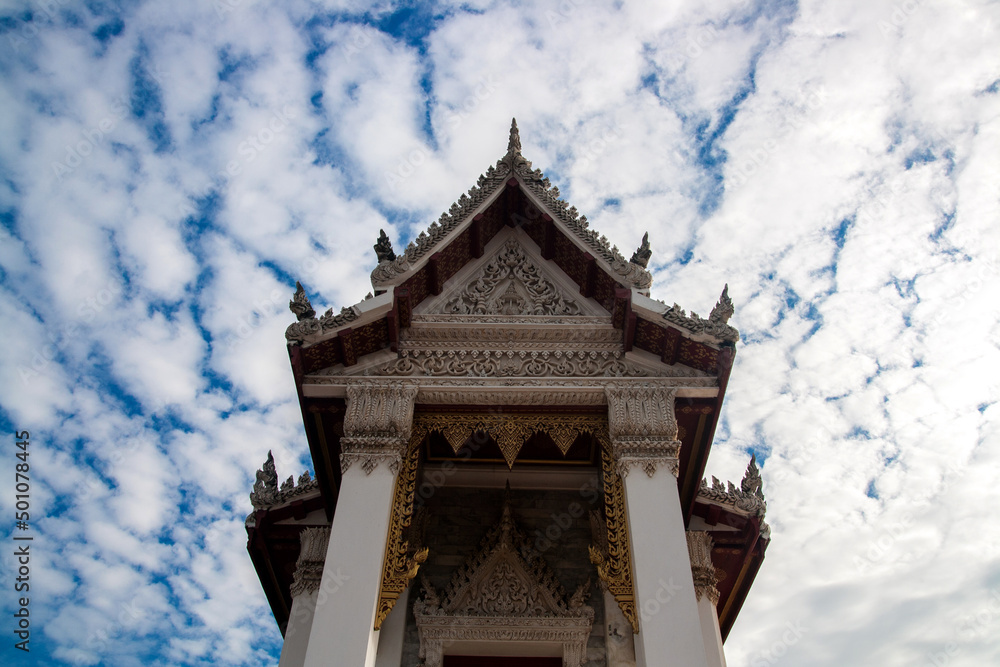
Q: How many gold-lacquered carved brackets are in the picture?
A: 2